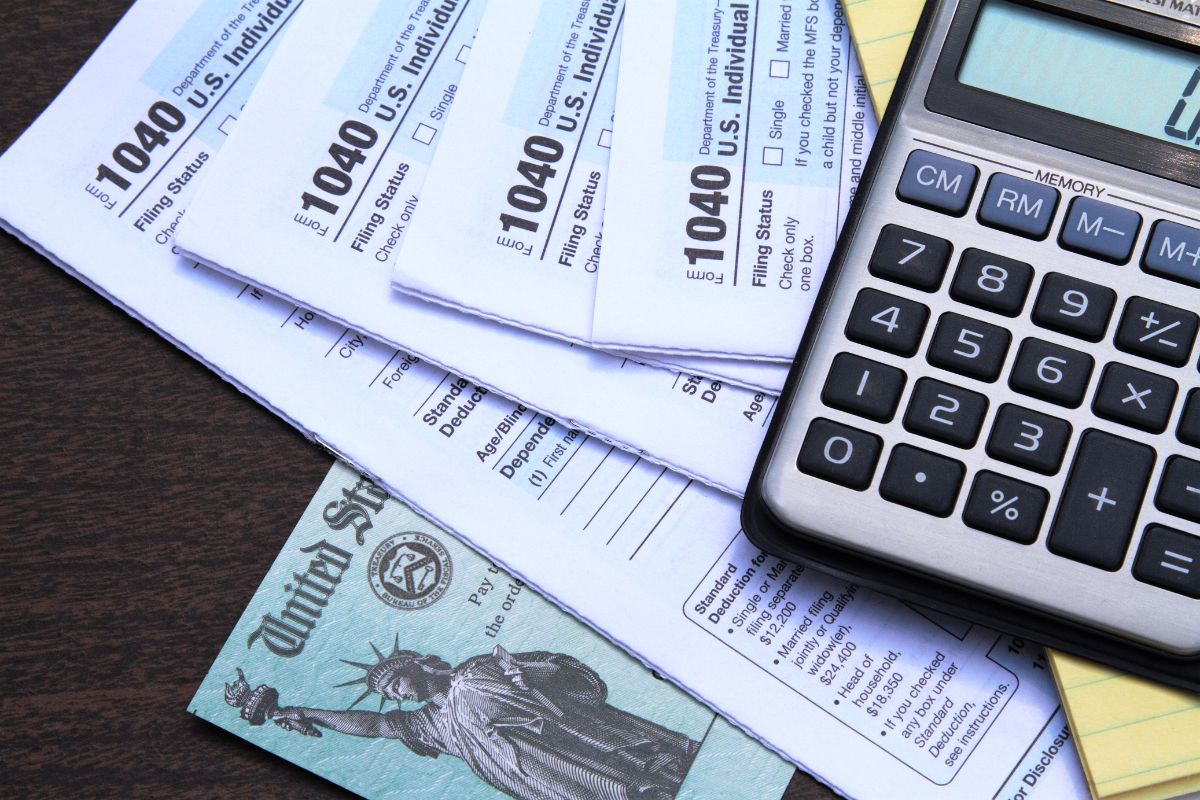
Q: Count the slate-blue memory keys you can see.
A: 4